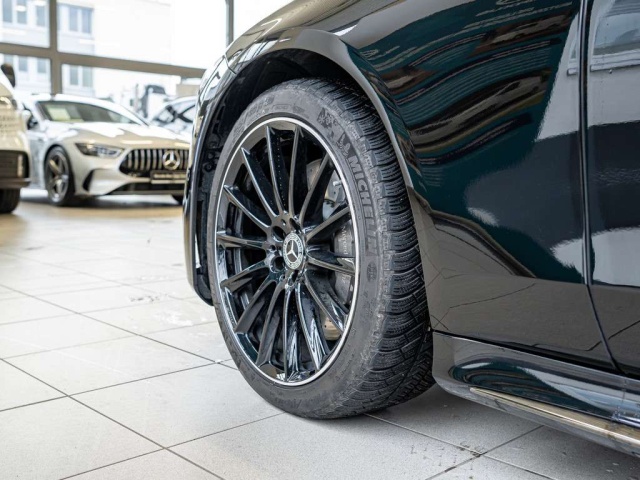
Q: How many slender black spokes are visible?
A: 14